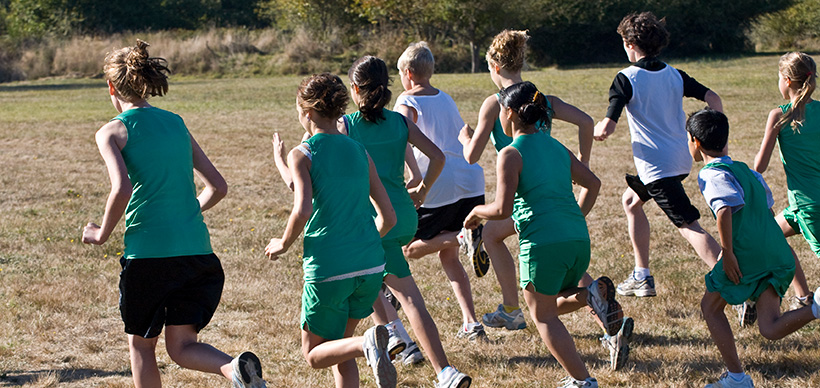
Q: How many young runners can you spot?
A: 9